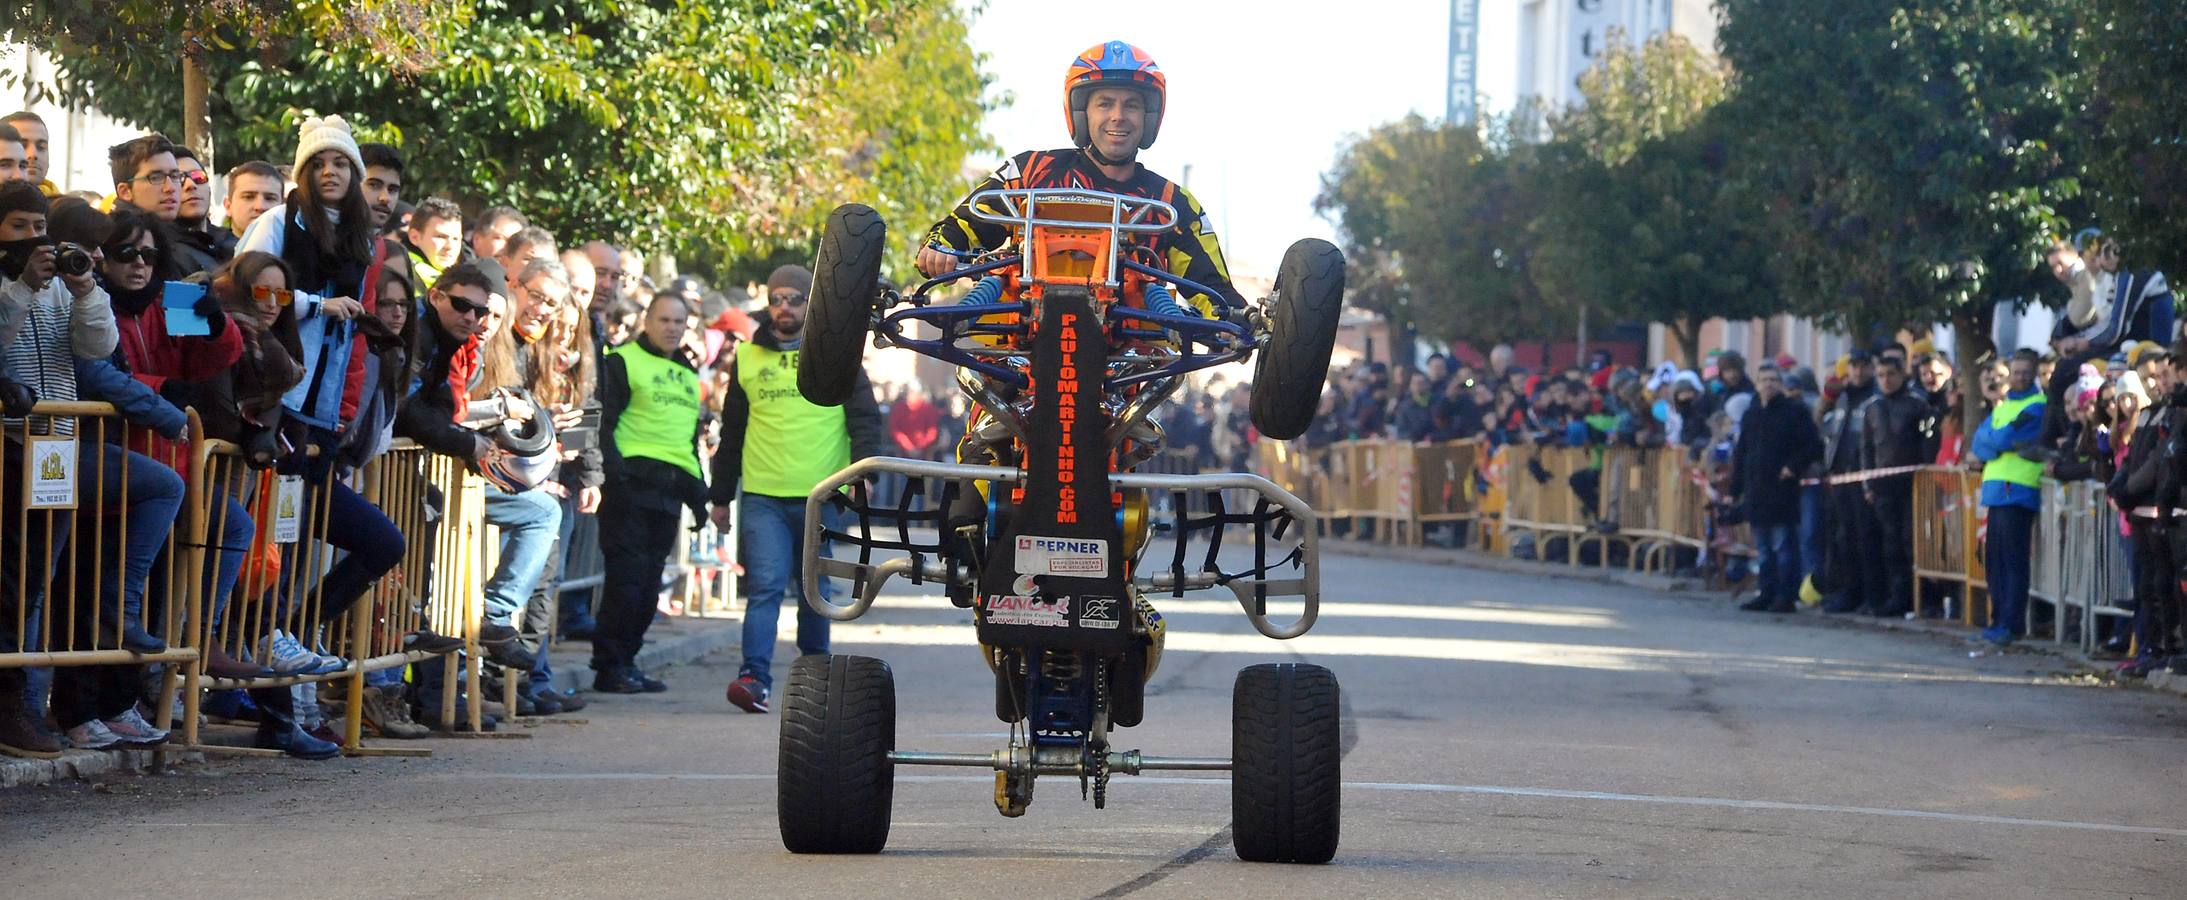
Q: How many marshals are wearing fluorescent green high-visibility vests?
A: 3